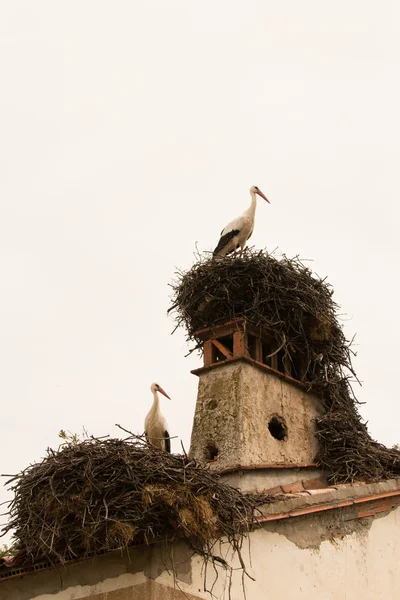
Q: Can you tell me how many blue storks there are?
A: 0